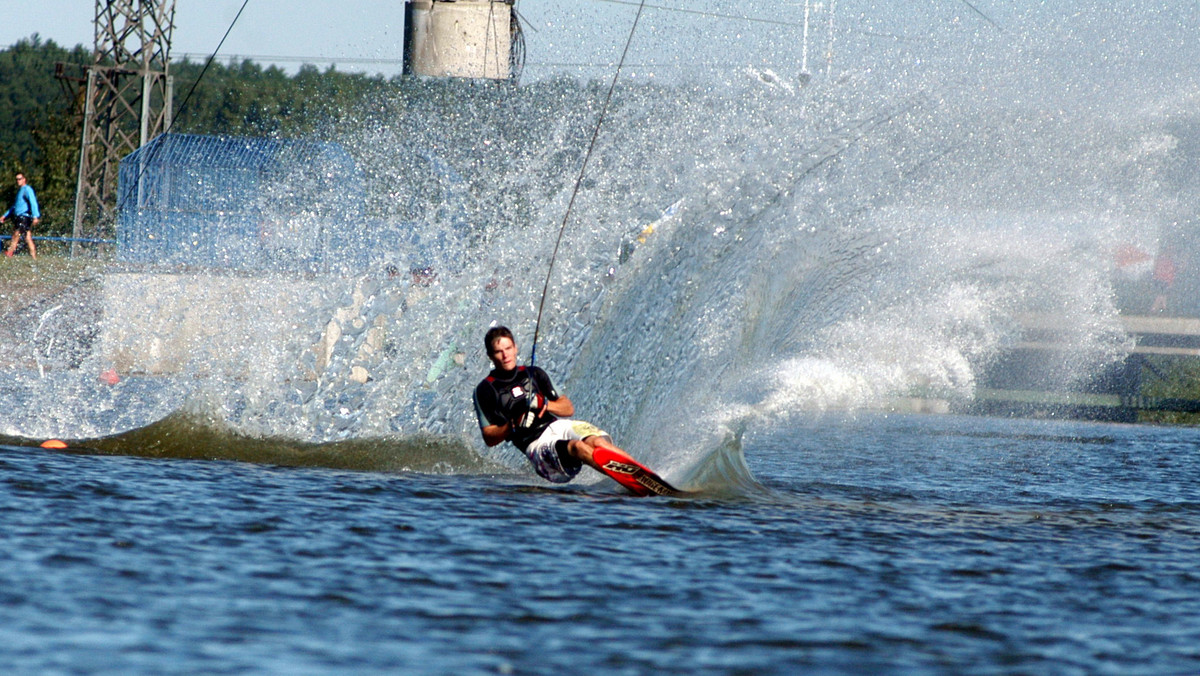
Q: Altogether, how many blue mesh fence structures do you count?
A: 1